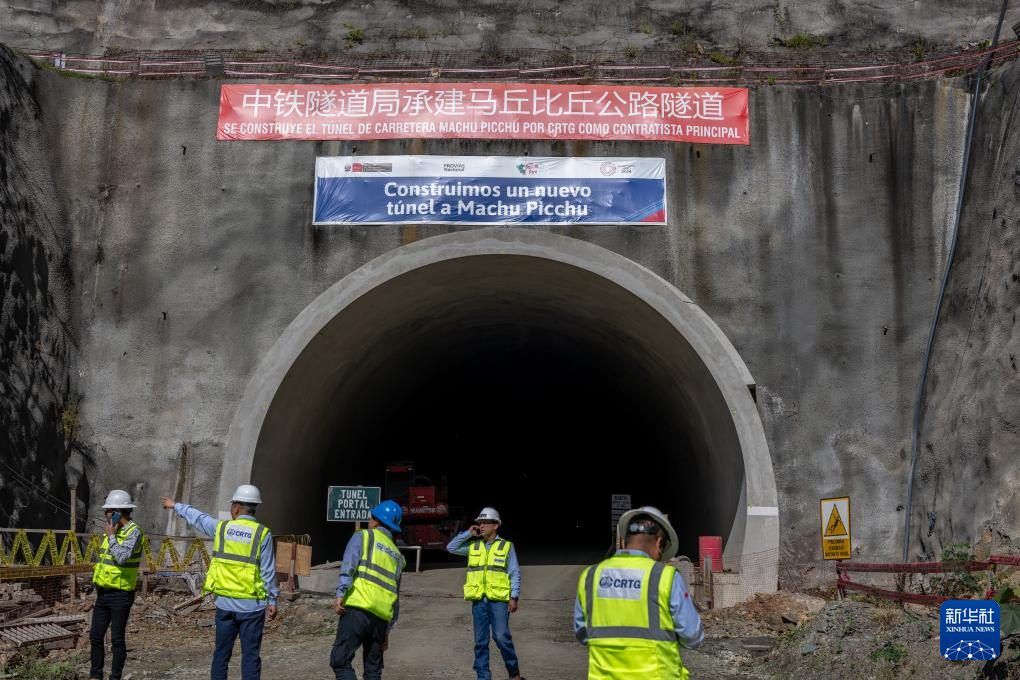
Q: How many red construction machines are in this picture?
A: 1